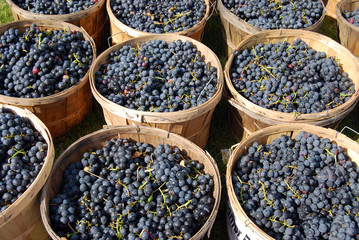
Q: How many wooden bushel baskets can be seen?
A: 10